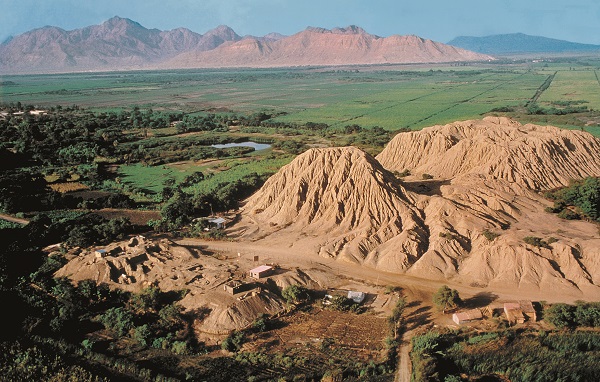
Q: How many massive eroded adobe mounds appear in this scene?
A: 2